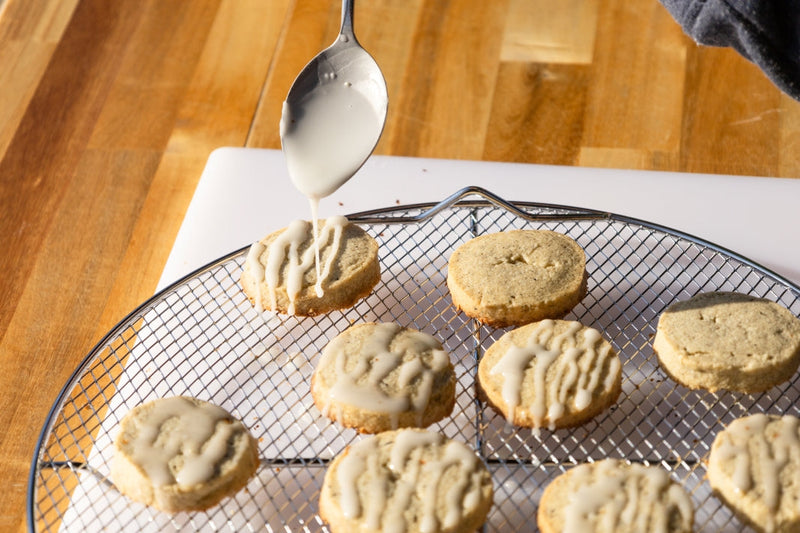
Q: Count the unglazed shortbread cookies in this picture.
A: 2